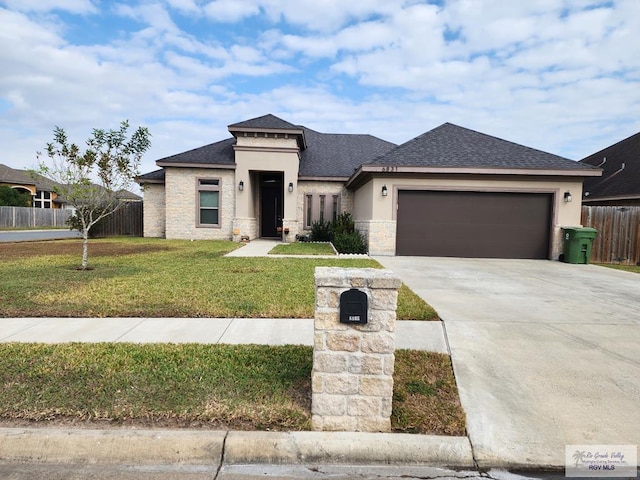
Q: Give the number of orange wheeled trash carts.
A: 0